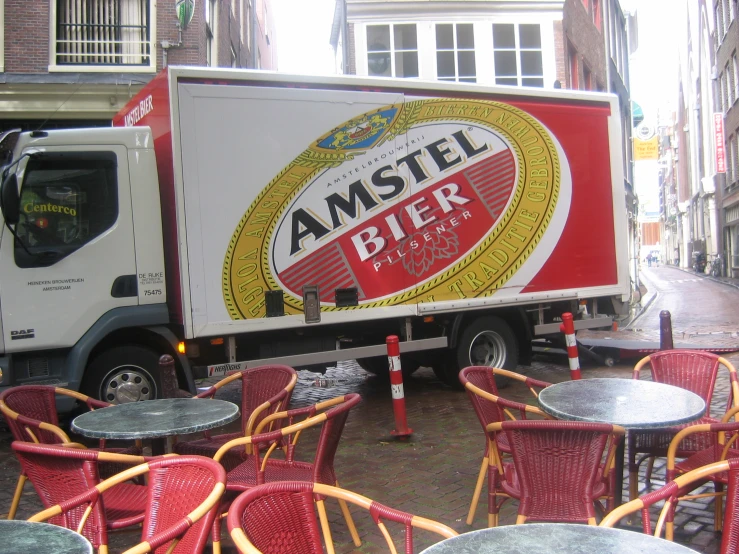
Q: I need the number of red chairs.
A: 11